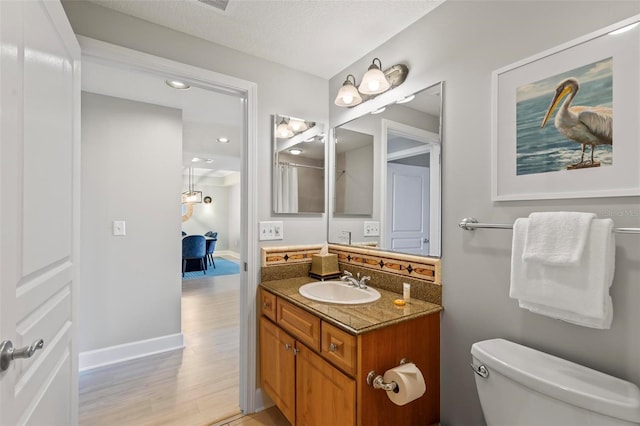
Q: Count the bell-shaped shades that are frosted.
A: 2